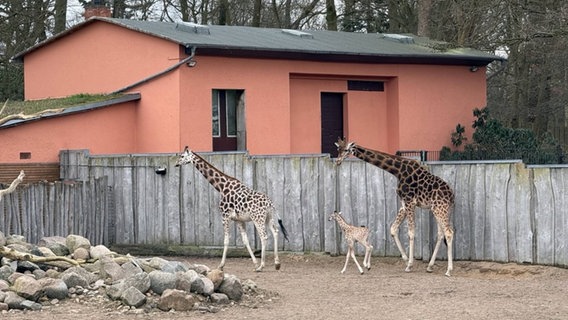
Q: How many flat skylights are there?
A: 3